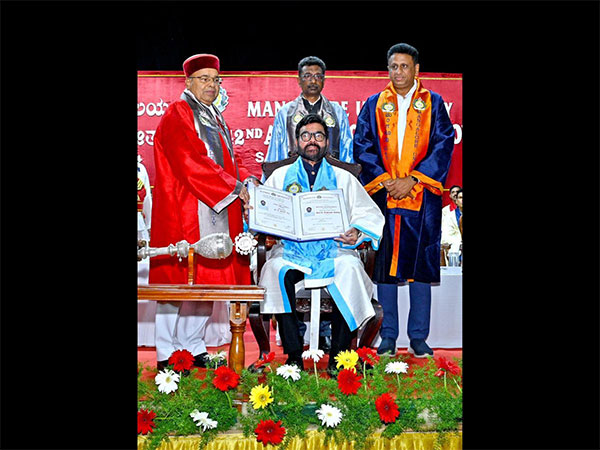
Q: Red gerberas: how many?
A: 9